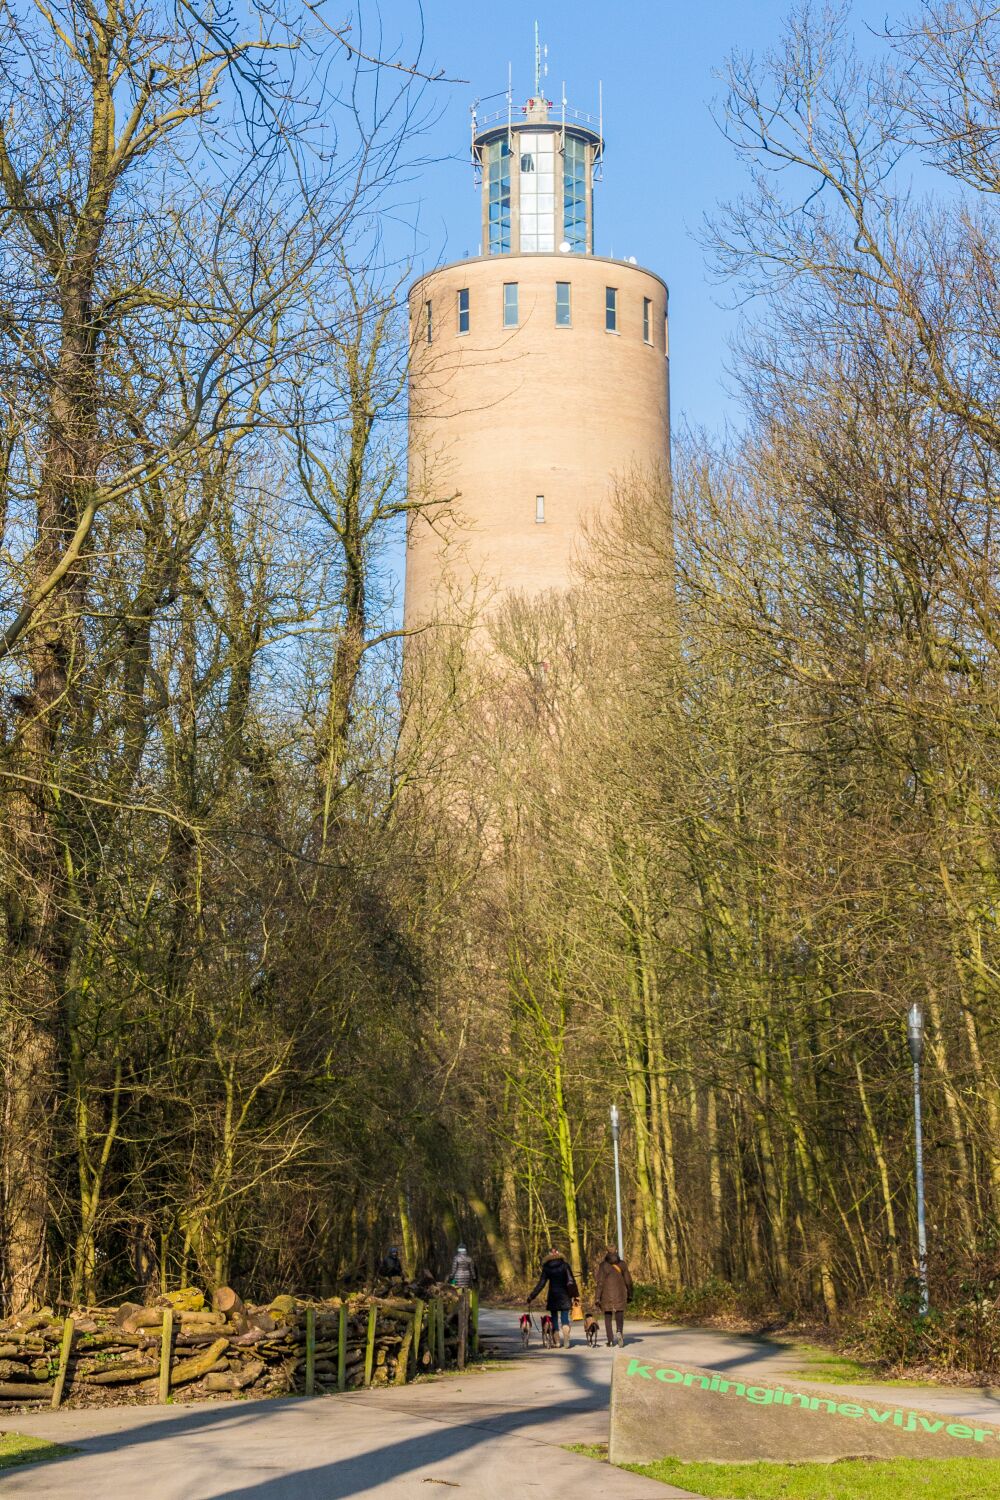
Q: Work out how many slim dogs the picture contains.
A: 3